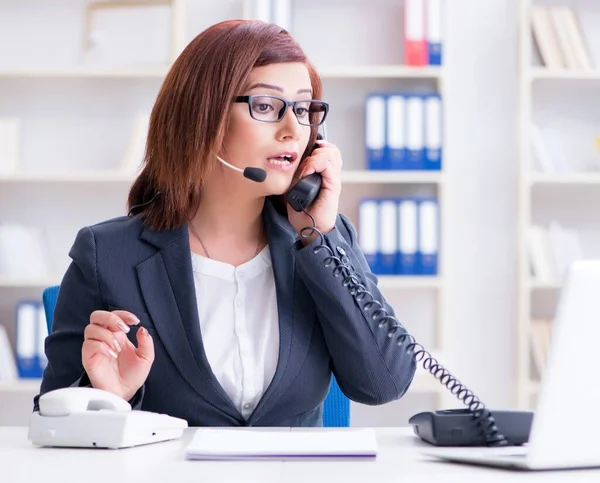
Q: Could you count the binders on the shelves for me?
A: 12